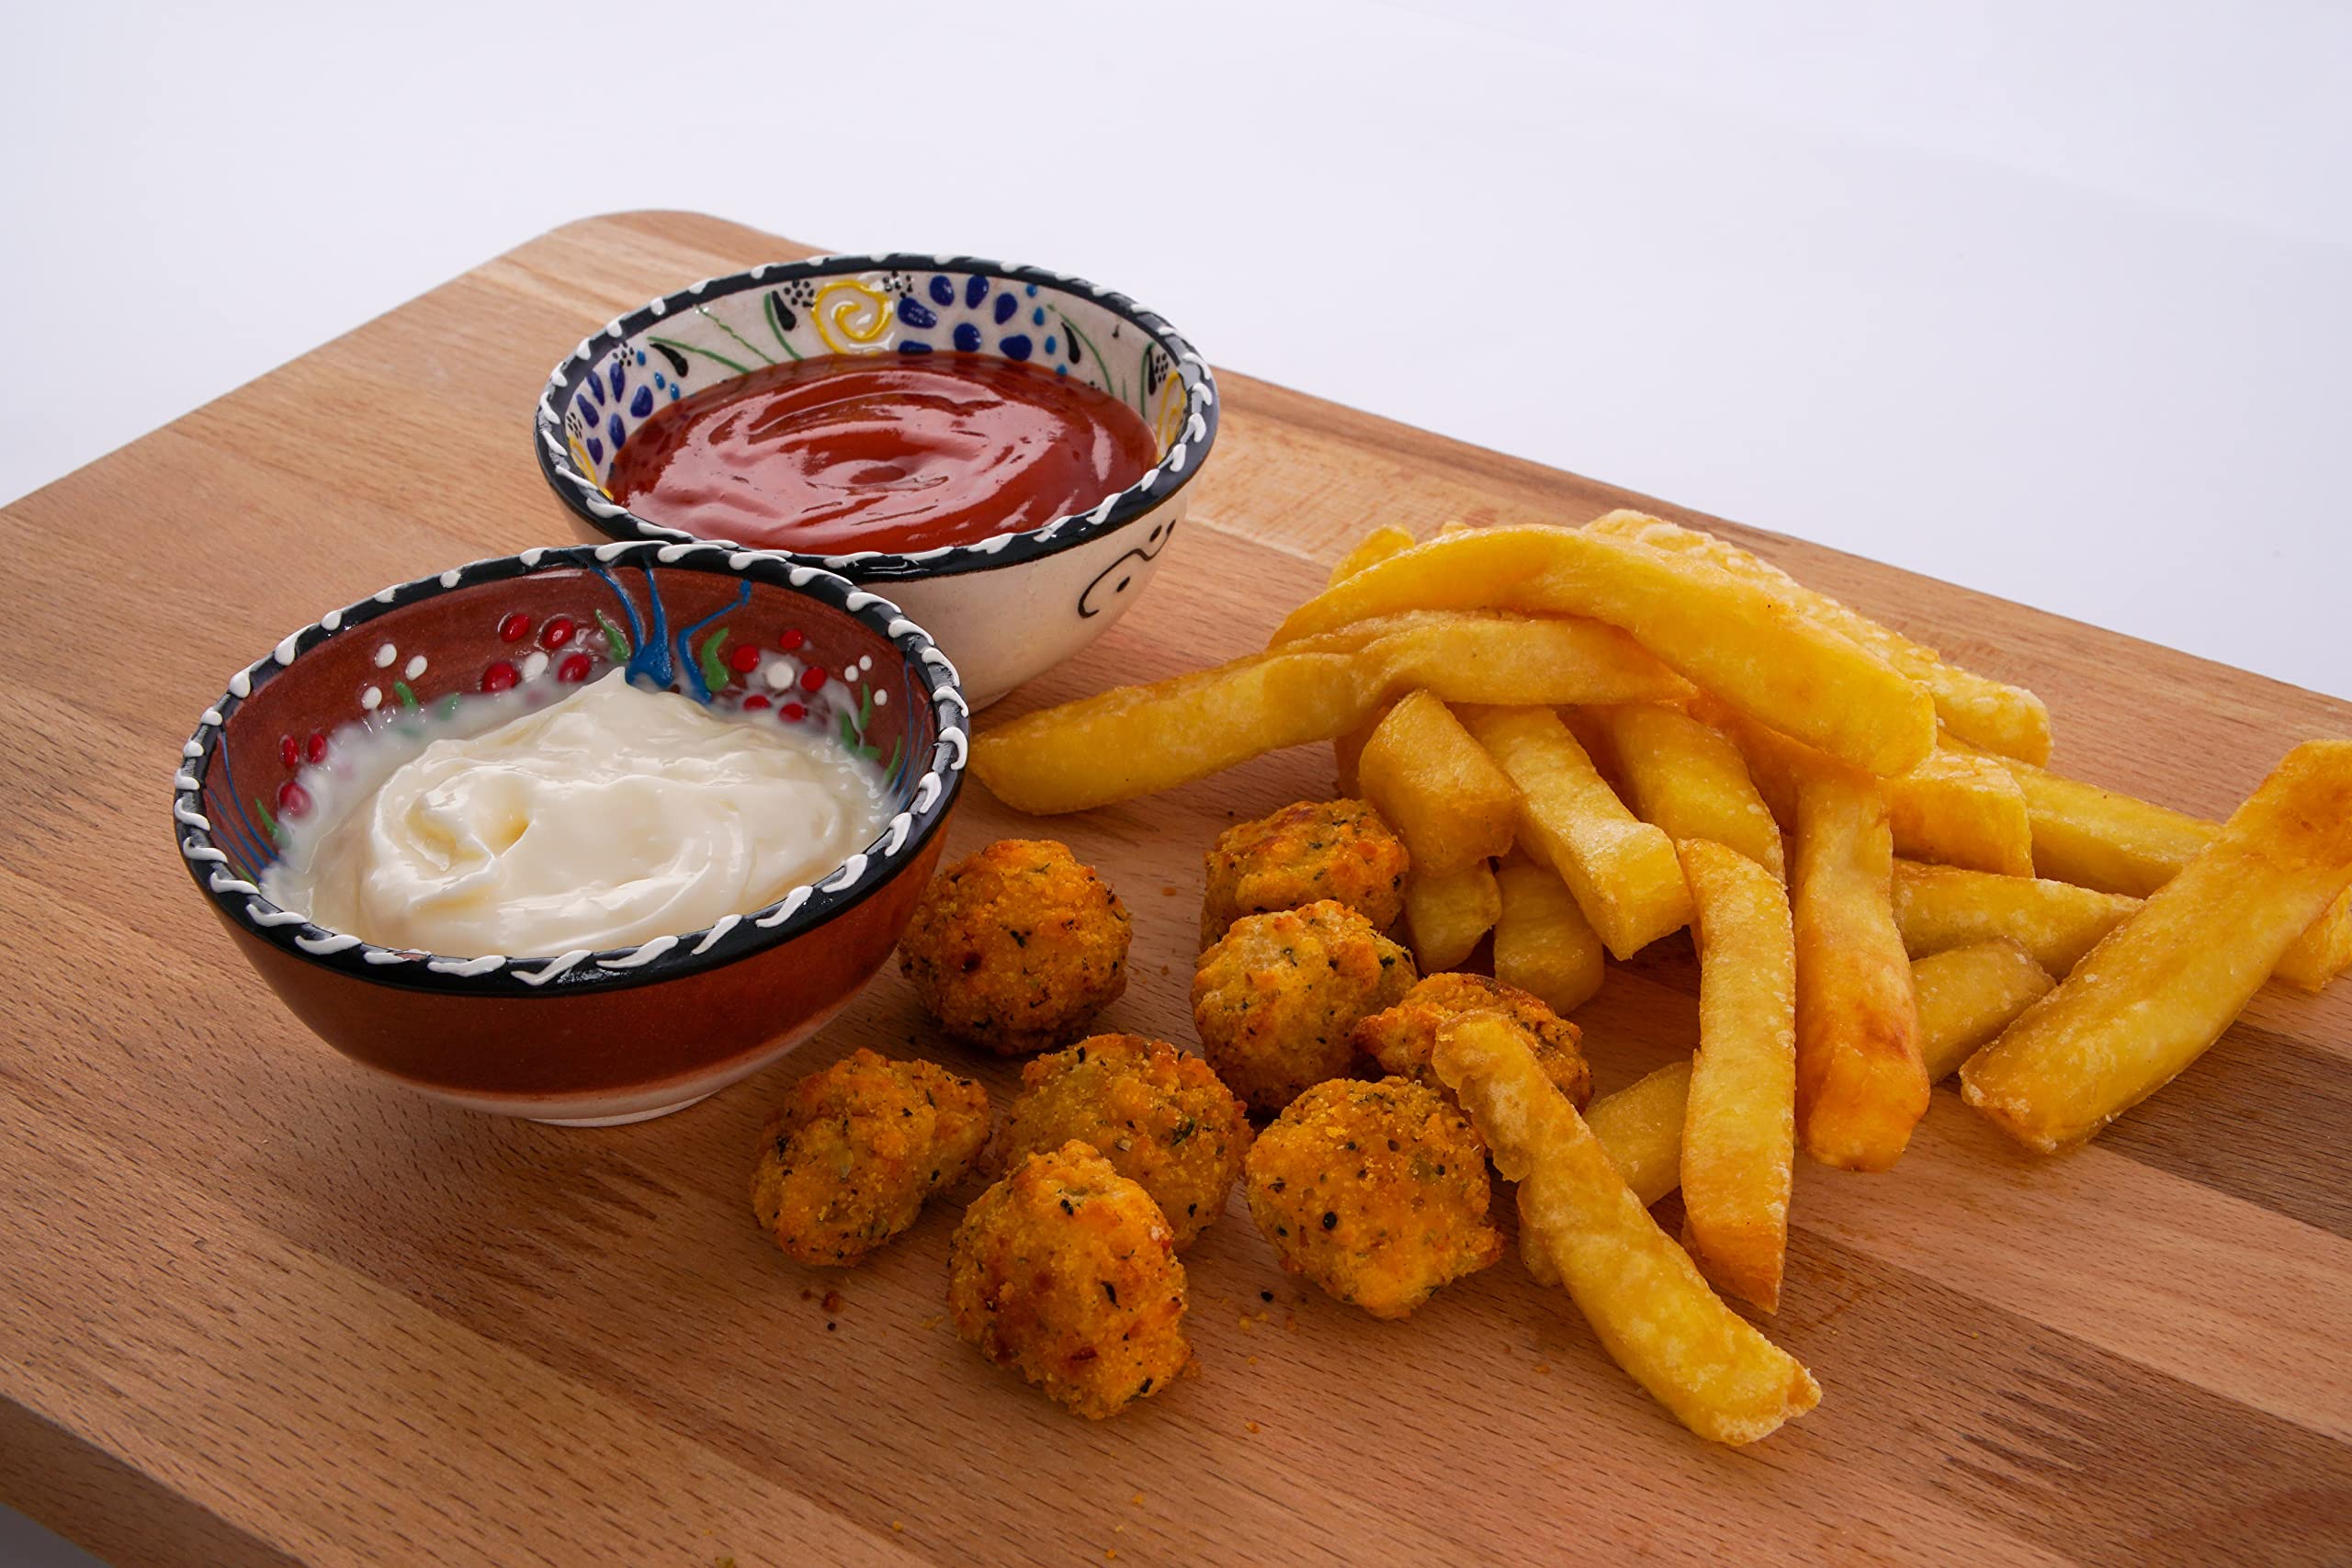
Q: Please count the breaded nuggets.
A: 8